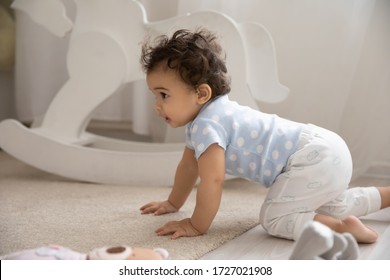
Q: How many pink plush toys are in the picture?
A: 1